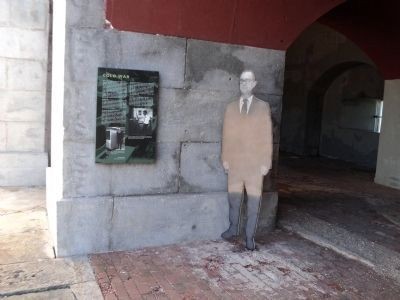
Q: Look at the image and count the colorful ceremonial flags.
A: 0